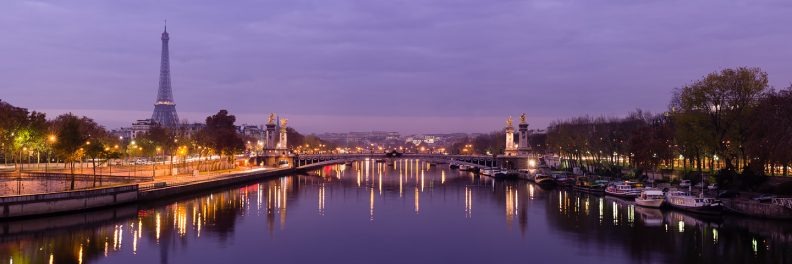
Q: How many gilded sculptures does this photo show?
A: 4